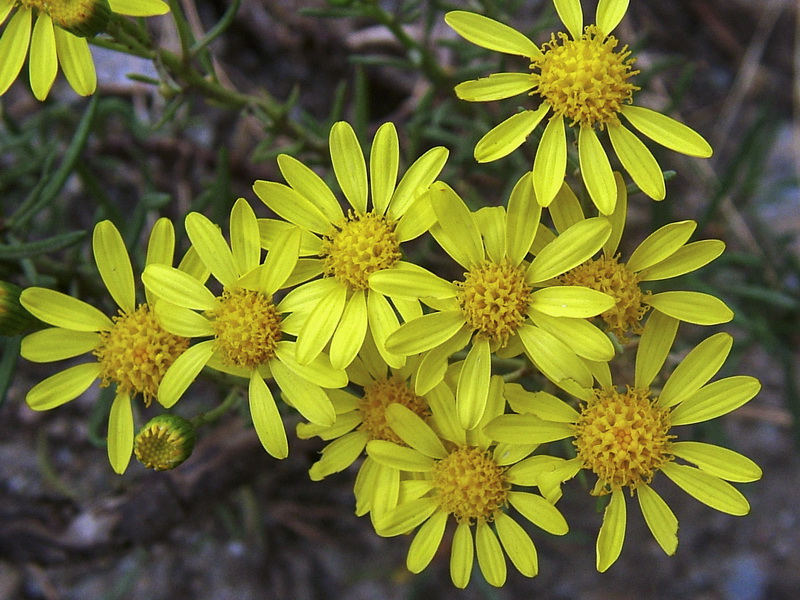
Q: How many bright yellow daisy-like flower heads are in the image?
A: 10